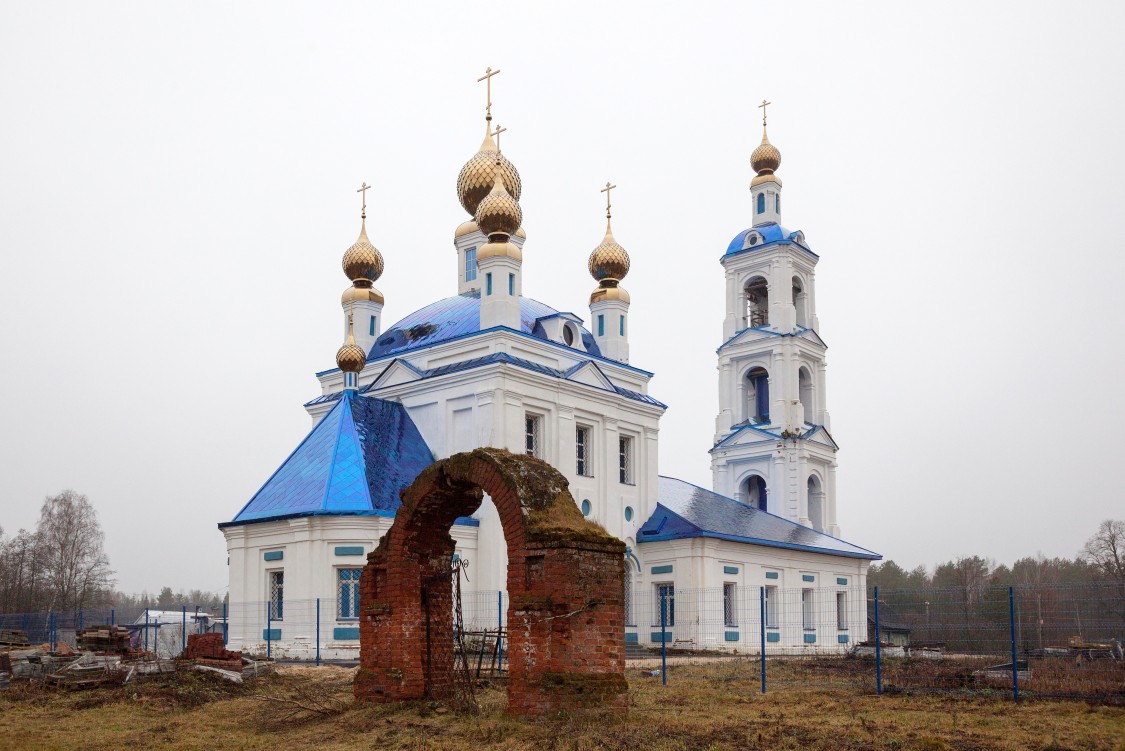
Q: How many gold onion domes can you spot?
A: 6